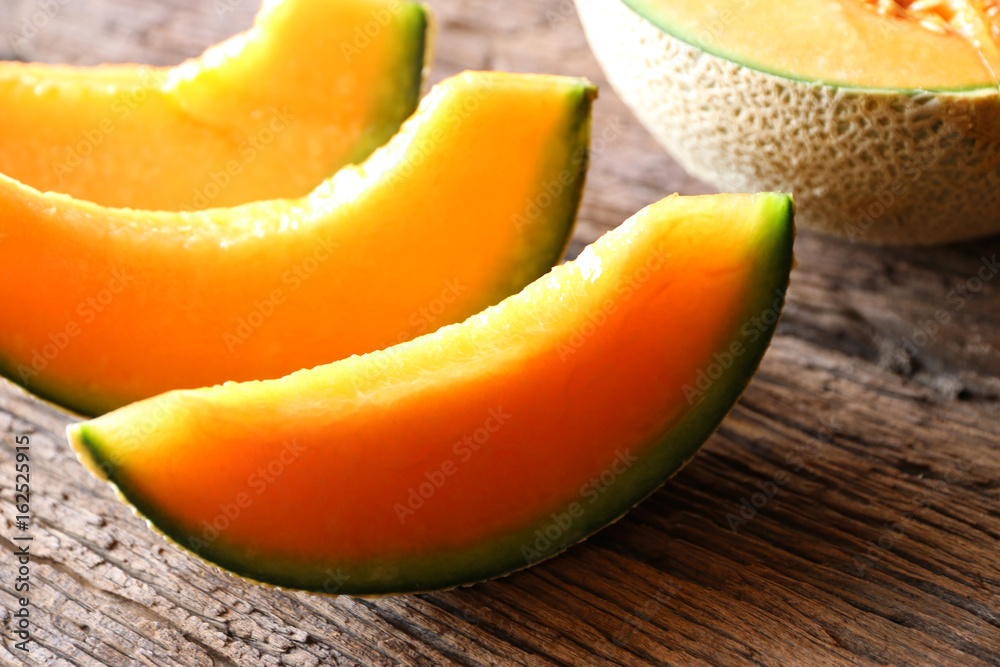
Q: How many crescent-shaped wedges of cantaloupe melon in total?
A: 3